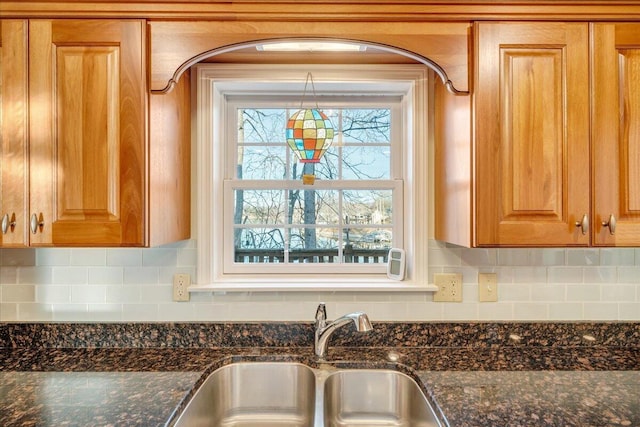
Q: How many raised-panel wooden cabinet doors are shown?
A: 4